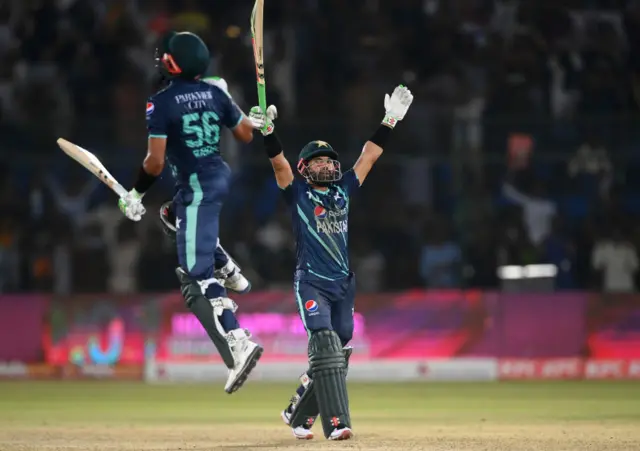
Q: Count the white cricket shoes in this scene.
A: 4